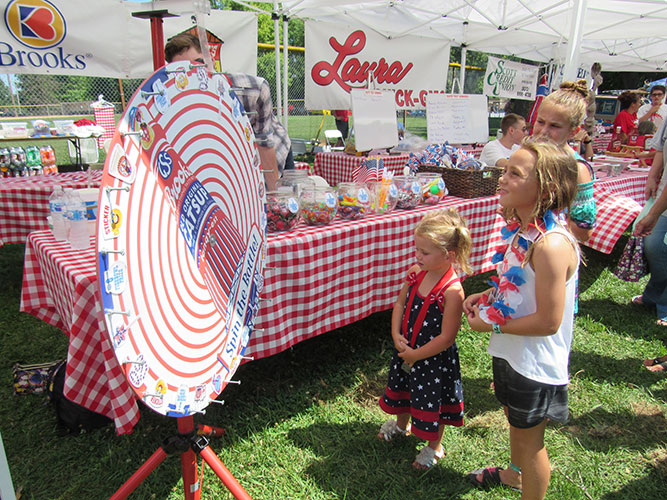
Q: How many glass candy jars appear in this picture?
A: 6